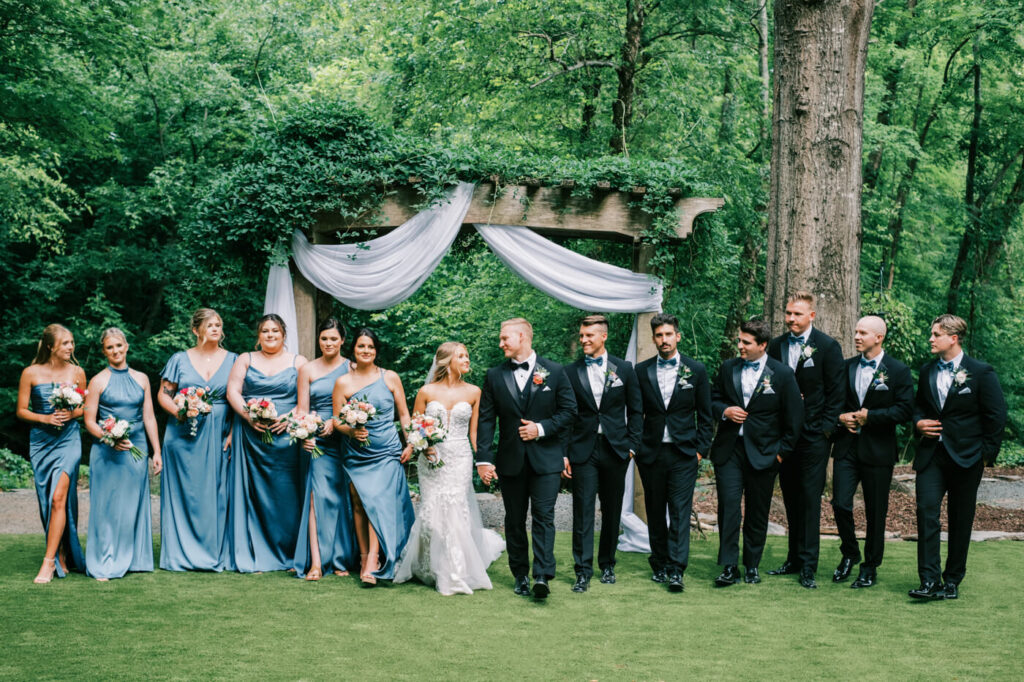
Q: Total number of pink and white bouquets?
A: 7